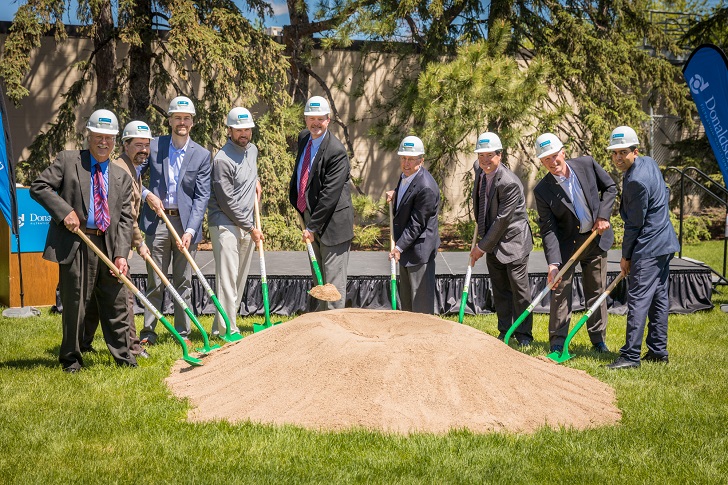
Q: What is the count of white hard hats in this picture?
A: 9